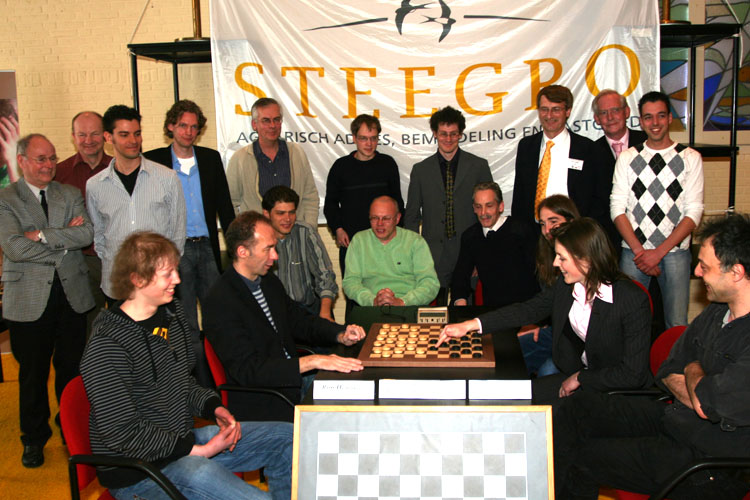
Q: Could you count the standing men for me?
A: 10